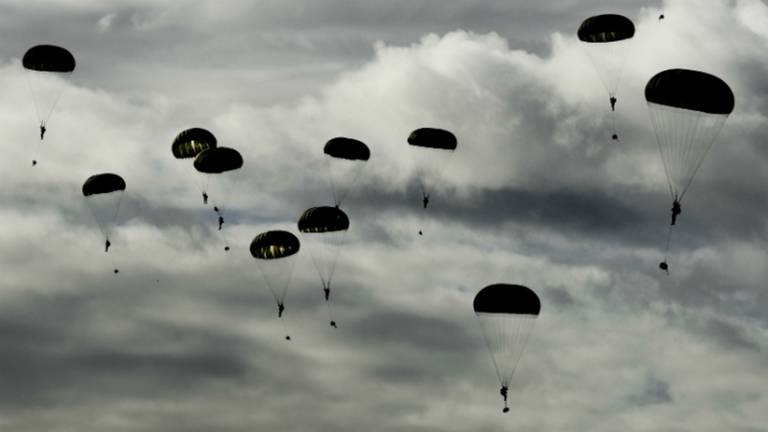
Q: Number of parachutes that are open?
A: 11